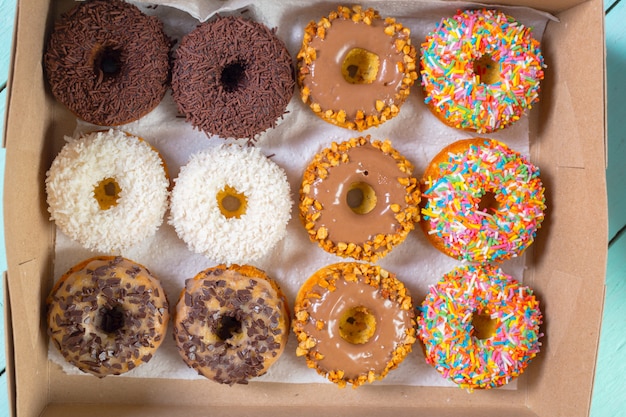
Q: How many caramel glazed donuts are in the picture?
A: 3